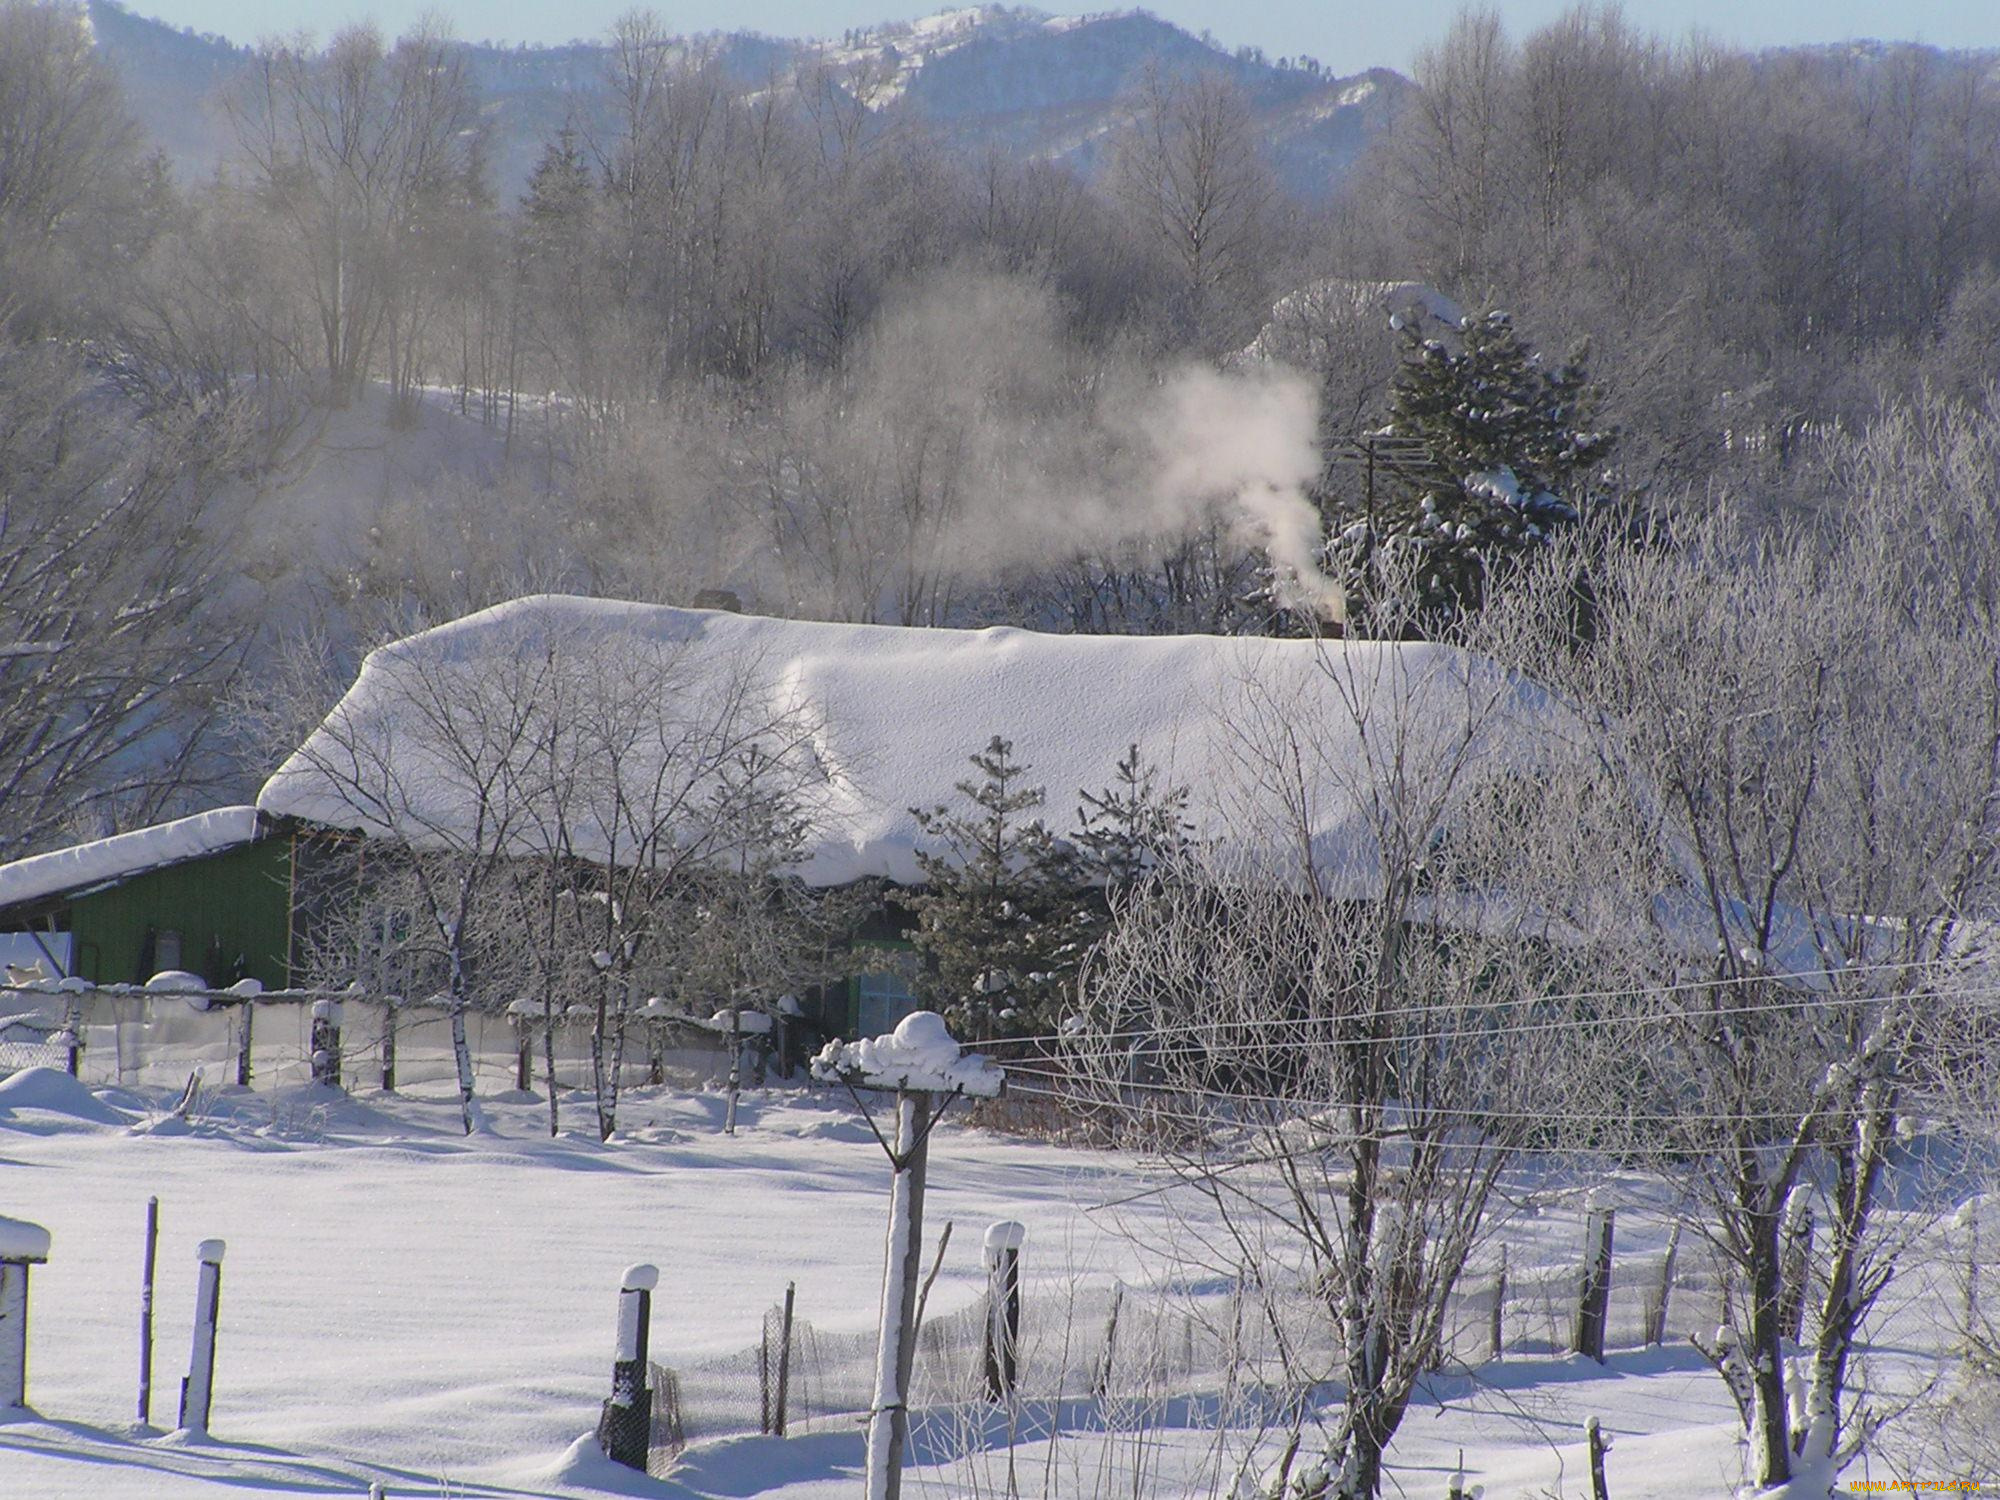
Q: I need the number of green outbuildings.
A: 1